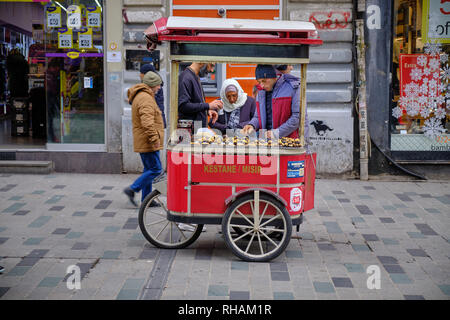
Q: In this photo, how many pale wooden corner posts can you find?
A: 2